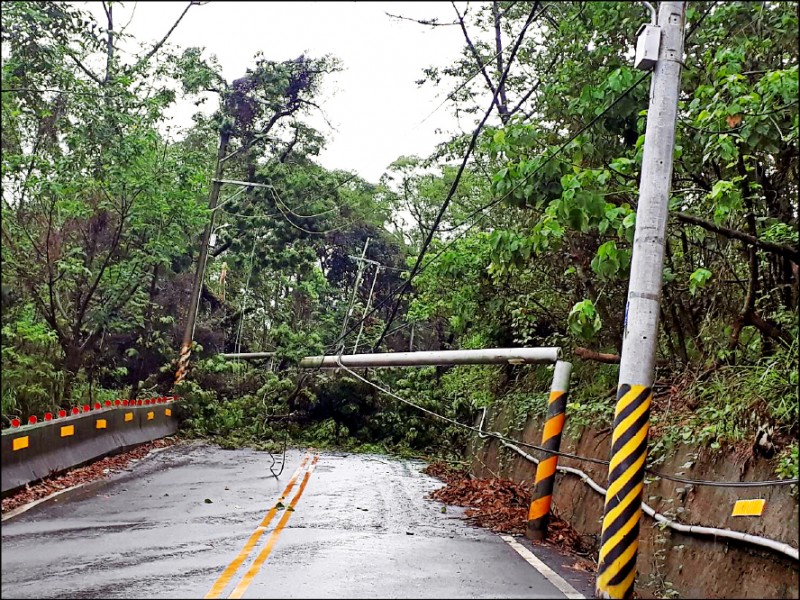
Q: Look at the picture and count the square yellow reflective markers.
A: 7